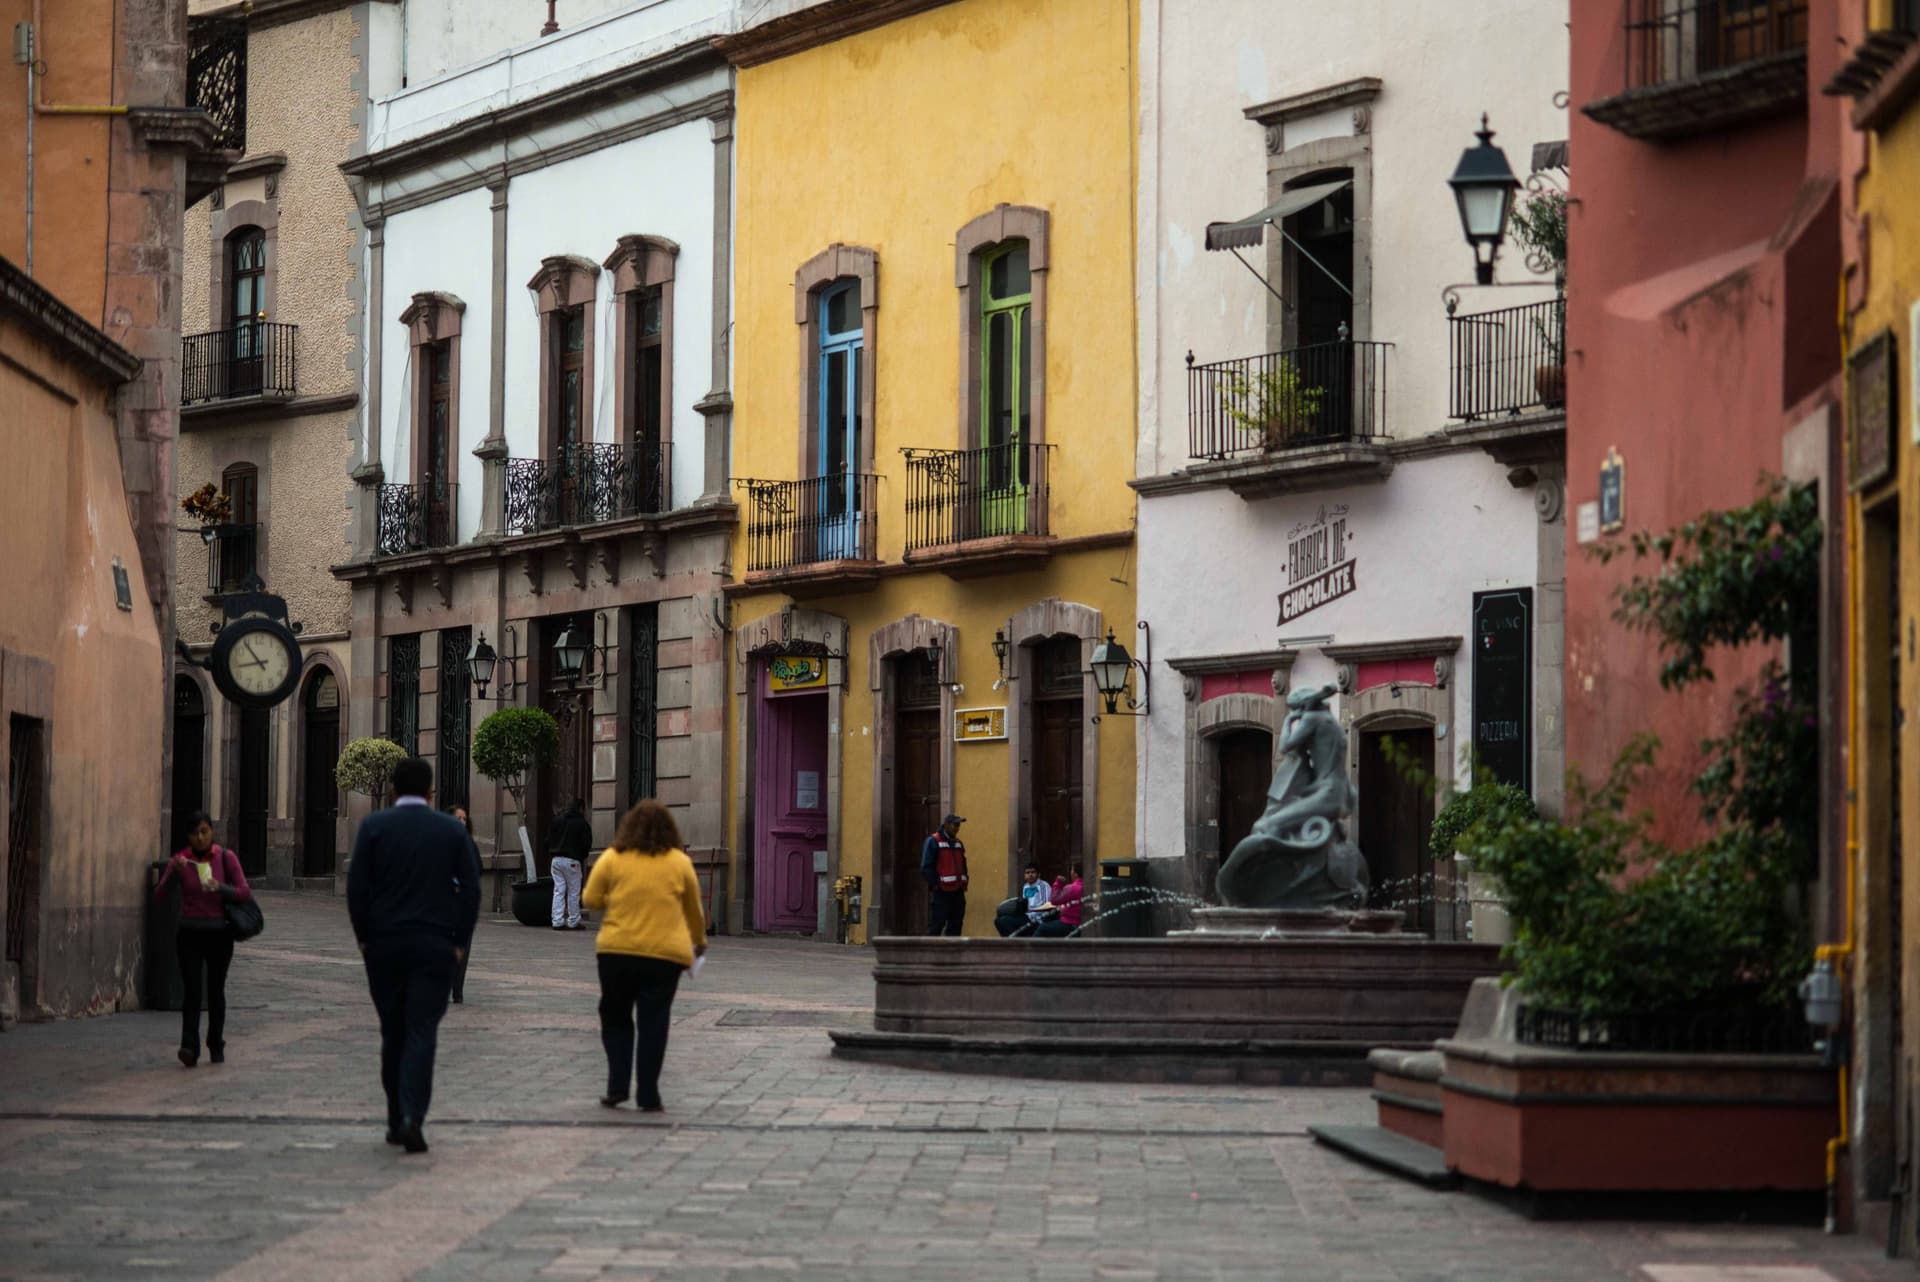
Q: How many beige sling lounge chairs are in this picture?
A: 0